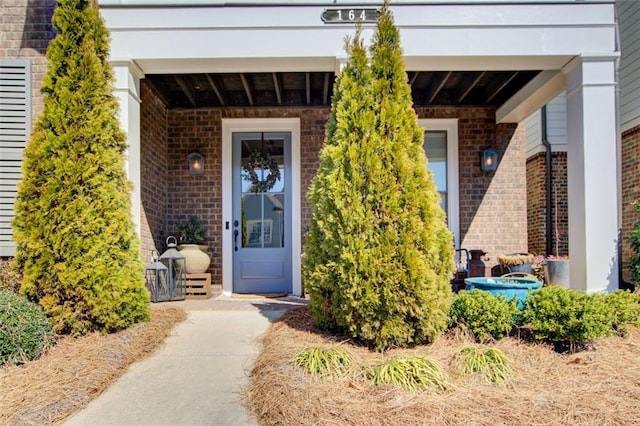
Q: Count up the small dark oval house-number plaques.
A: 1